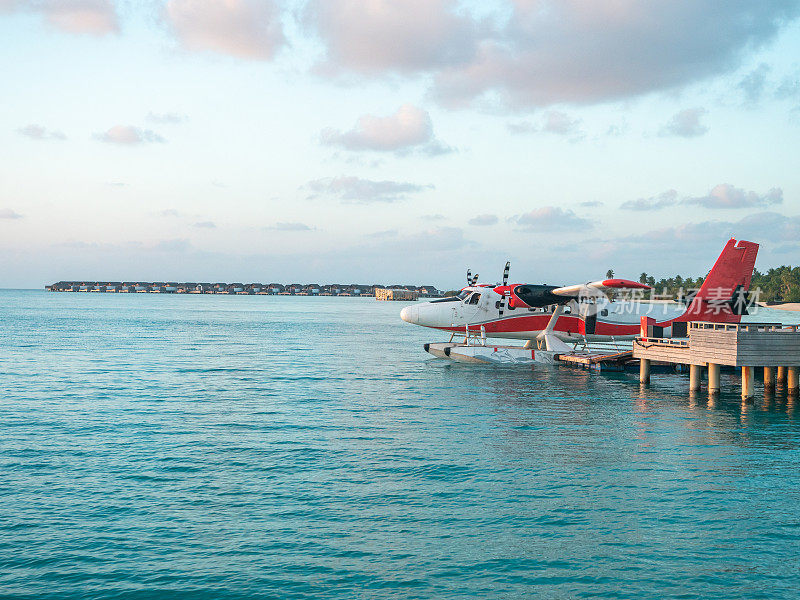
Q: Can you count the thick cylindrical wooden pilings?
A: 7